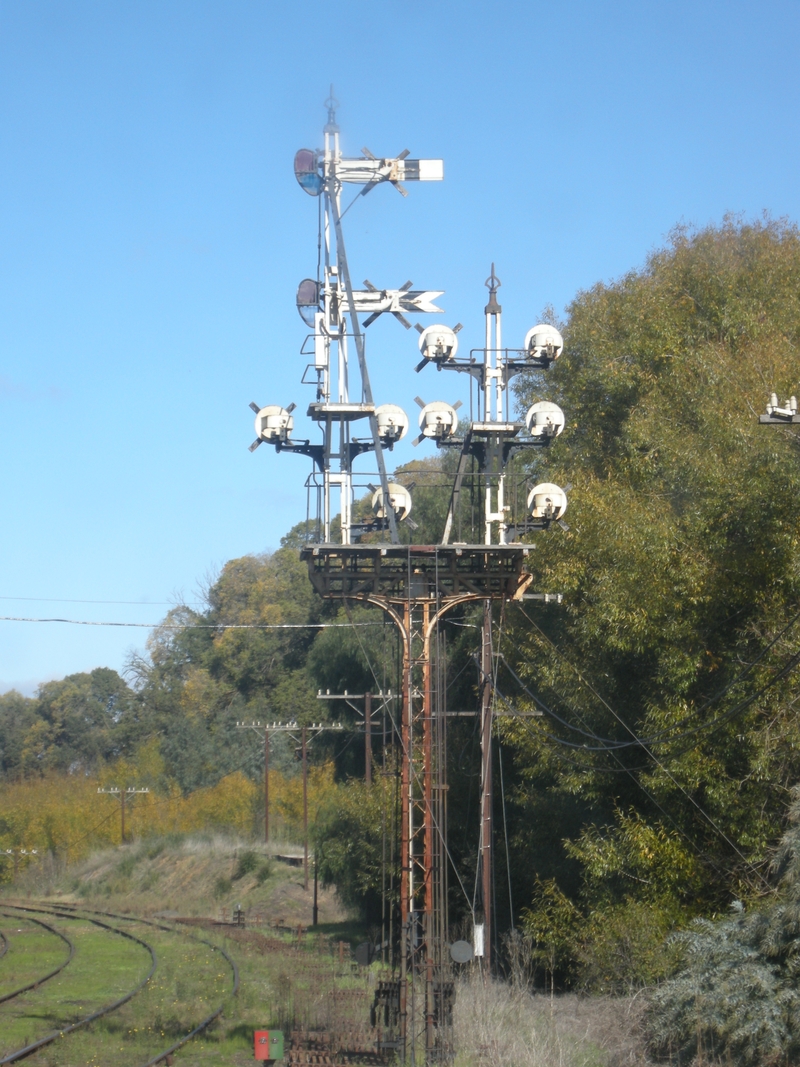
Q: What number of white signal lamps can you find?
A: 8